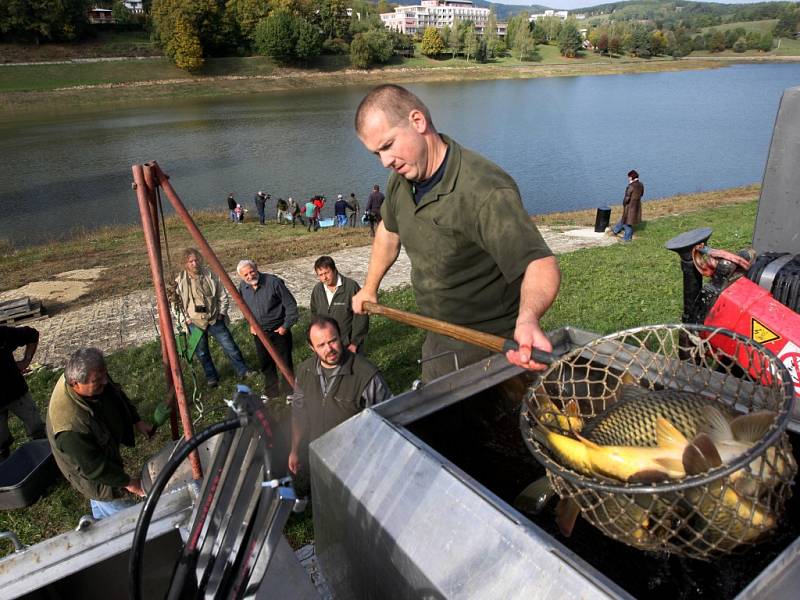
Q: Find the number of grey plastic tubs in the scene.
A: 1